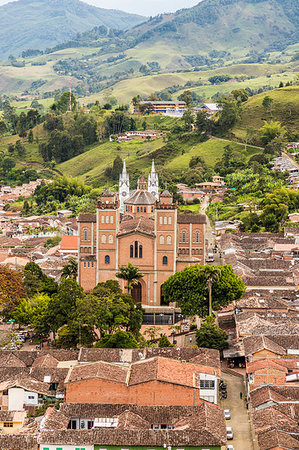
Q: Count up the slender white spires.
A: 2